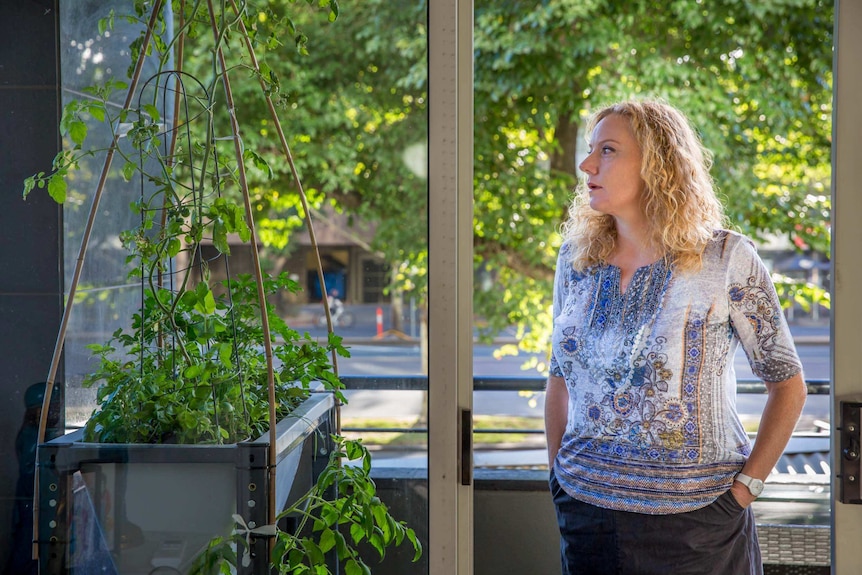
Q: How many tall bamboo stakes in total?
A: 4